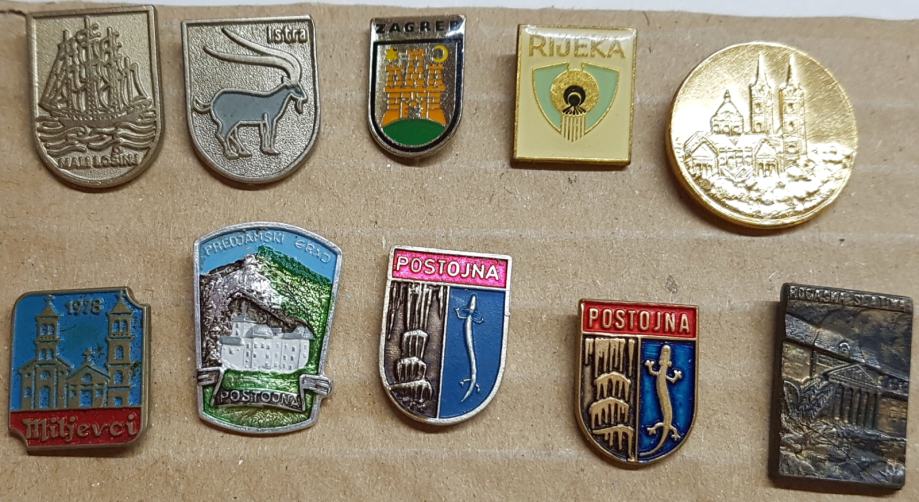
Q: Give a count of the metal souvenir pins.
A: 10